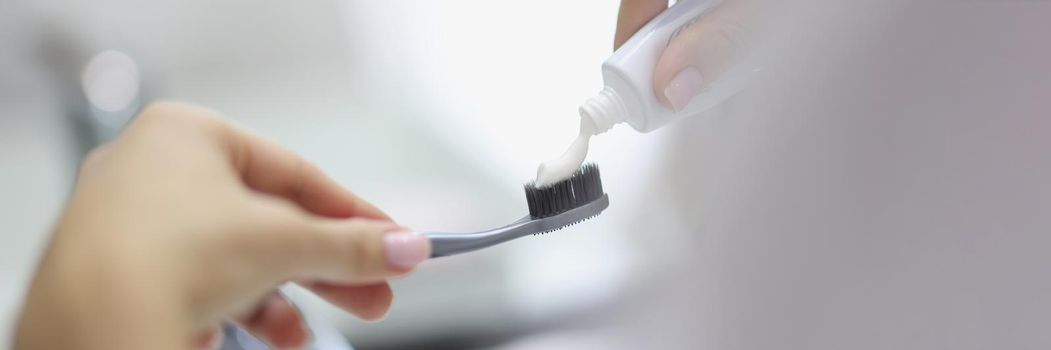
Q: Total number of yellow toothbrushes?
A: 0